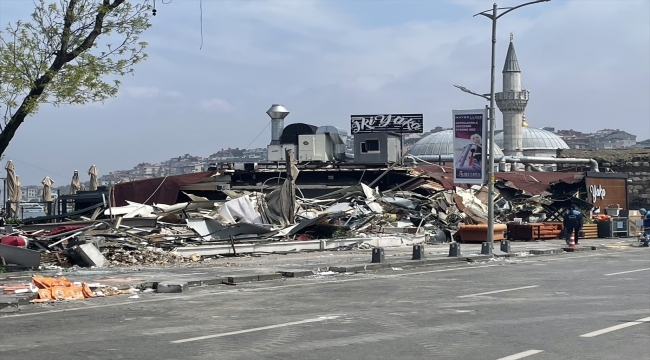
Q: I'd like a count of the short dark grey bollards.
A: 5